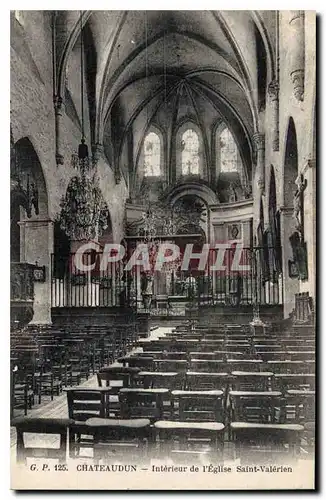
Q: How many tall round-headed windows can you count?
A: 3